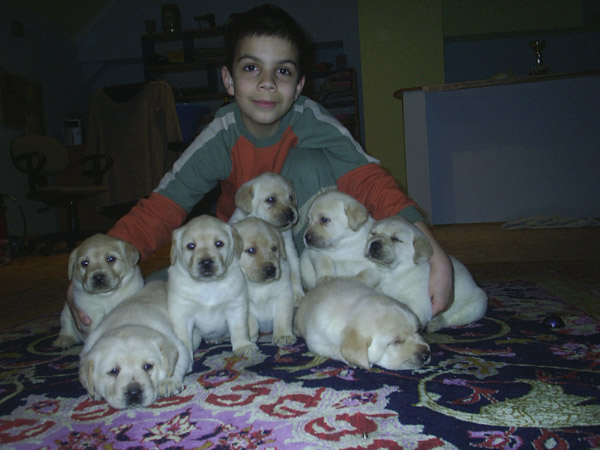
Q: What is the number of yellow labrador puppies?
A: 8